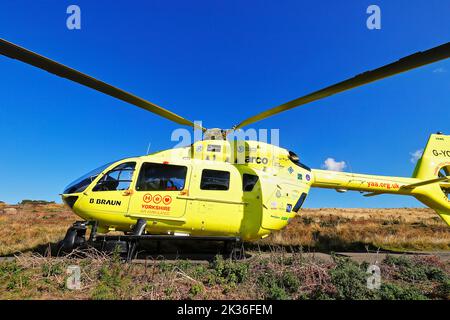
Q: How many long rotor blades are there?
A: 2